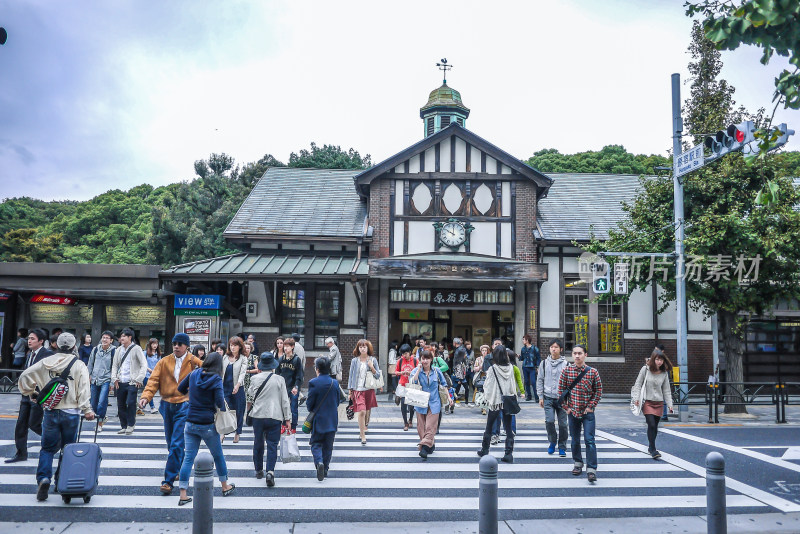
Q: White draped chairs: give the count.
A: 0